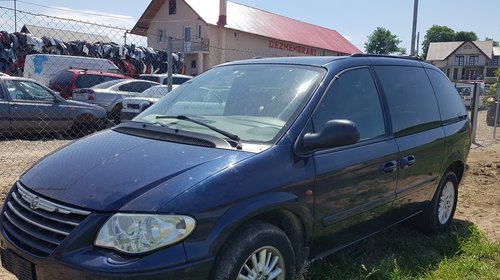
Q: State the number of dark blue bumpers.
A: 1